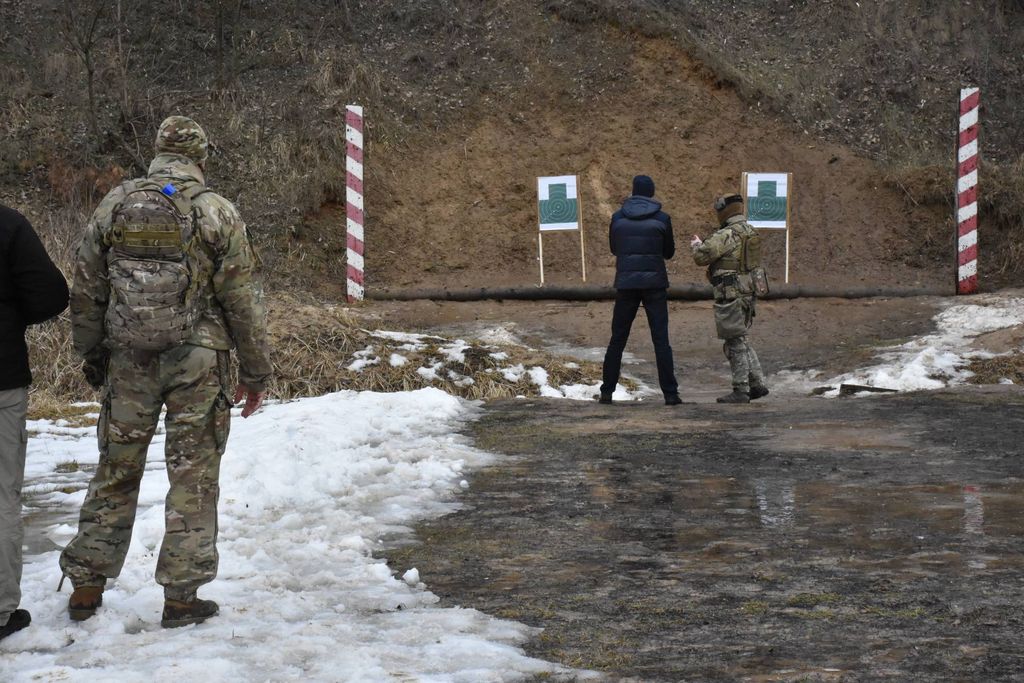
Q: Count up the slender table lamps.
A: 0